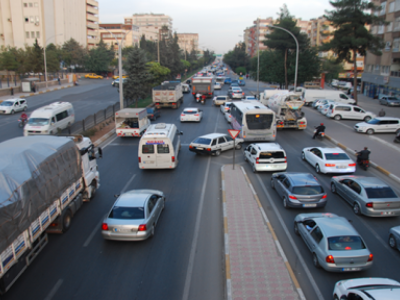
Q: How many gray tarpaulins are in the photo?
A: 1